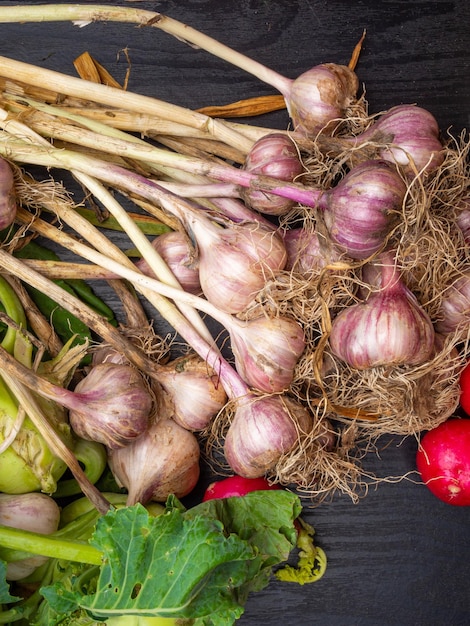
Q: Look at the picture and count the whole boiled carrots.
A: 0